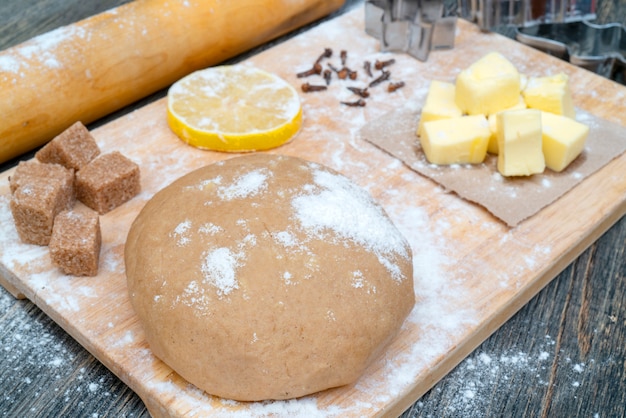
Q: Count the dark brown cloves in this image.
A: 13